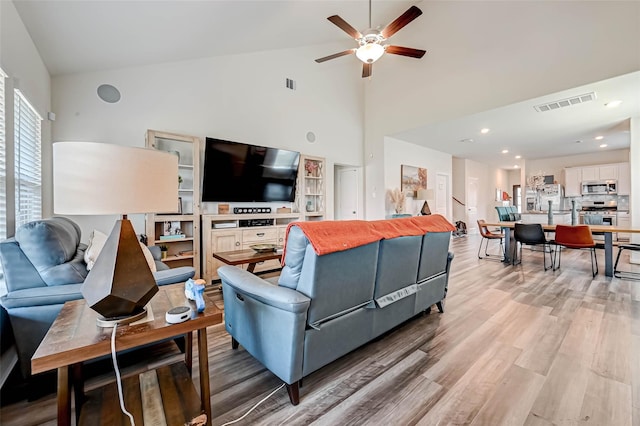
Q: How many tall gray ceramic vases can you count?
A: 2